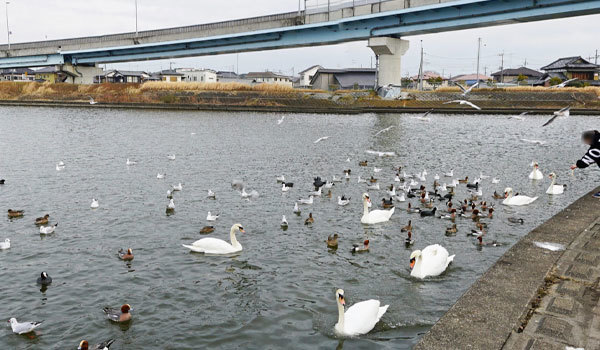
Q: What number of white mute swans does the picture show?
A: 7